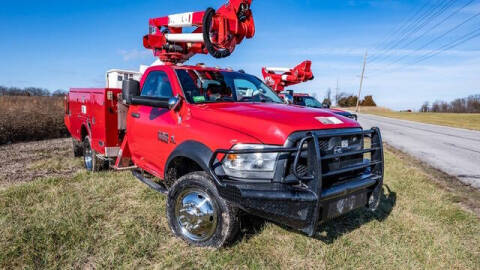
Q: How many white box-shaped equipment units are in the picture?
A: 1